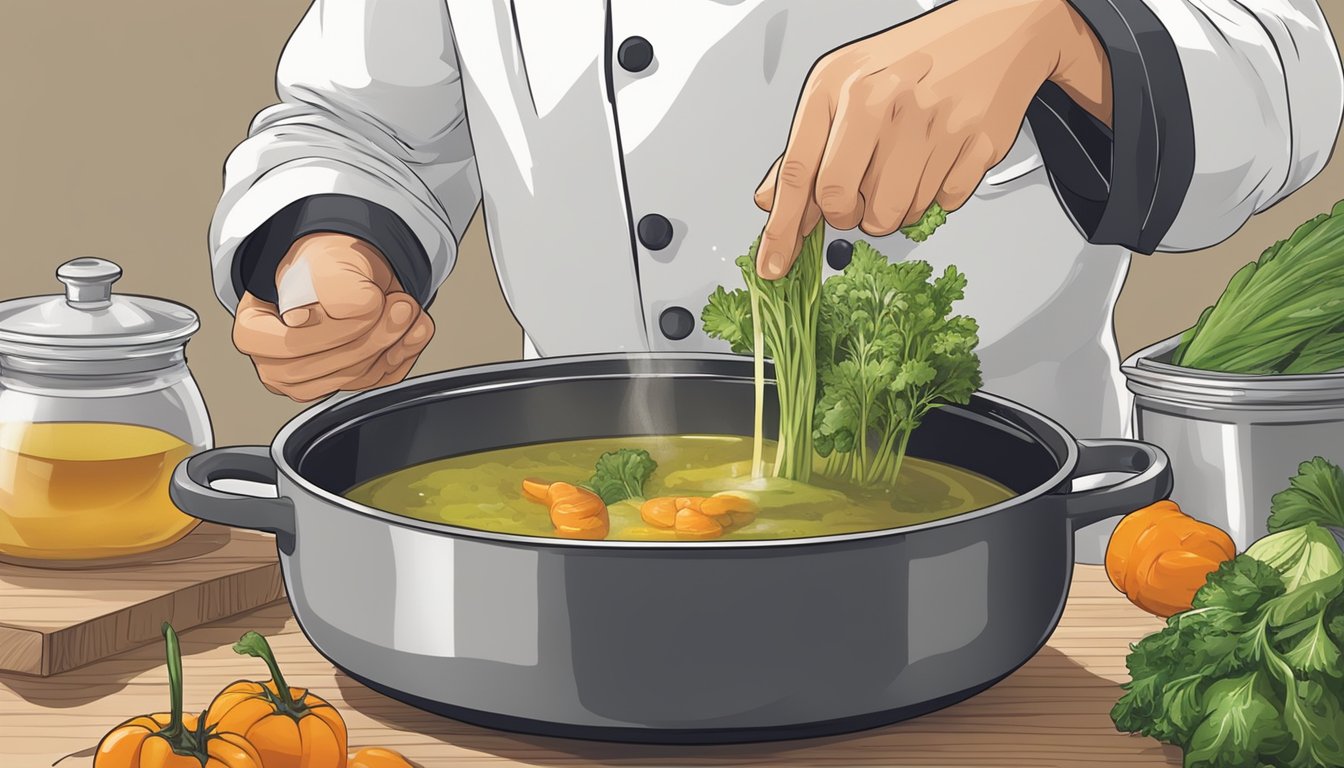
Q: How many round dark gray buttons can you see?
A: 4